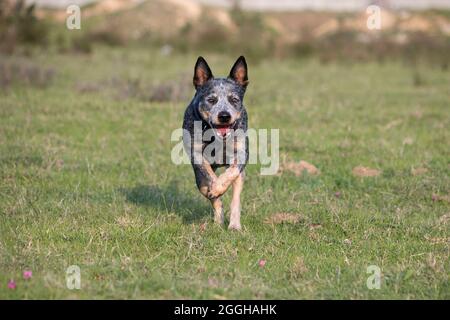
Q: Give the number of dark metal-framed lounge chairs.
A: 0